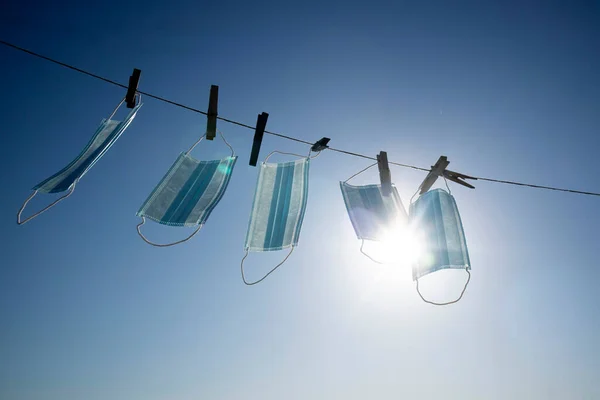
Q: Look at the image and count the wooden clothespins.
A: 7